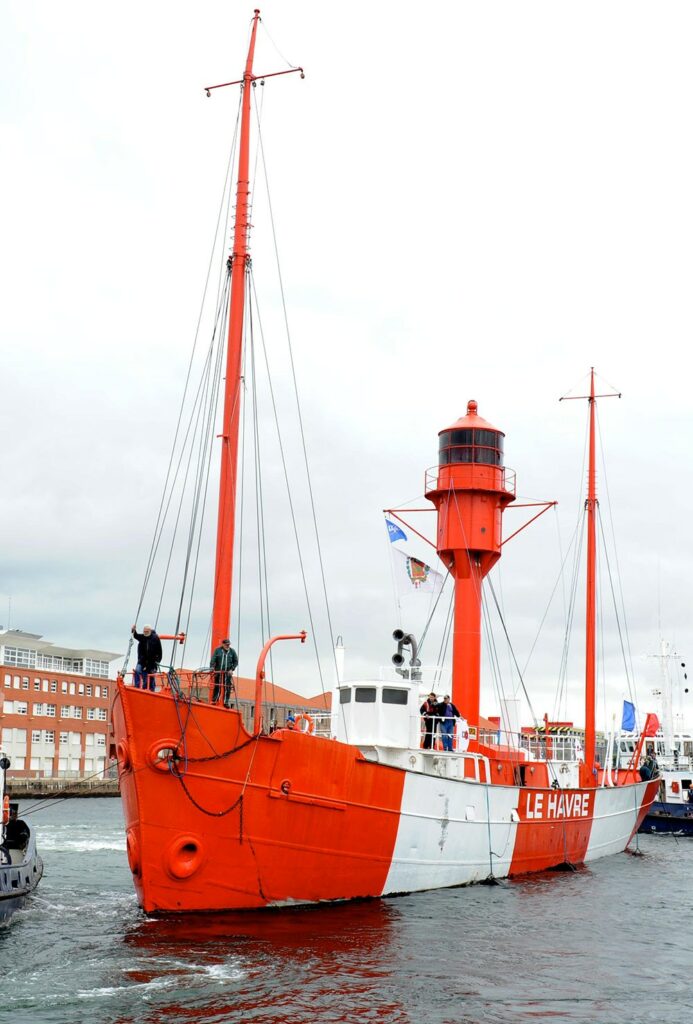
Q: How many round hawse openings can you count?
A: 4